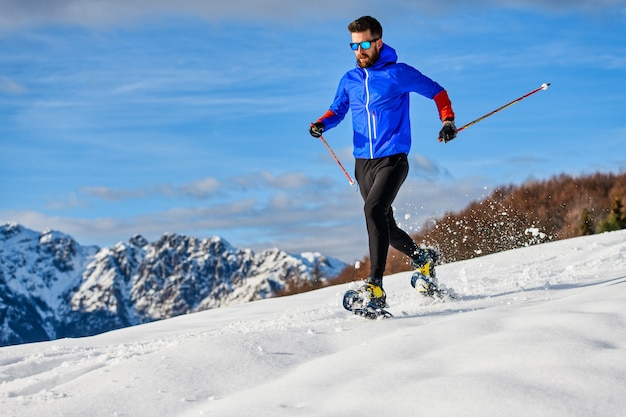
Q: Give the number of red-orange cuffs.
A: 2